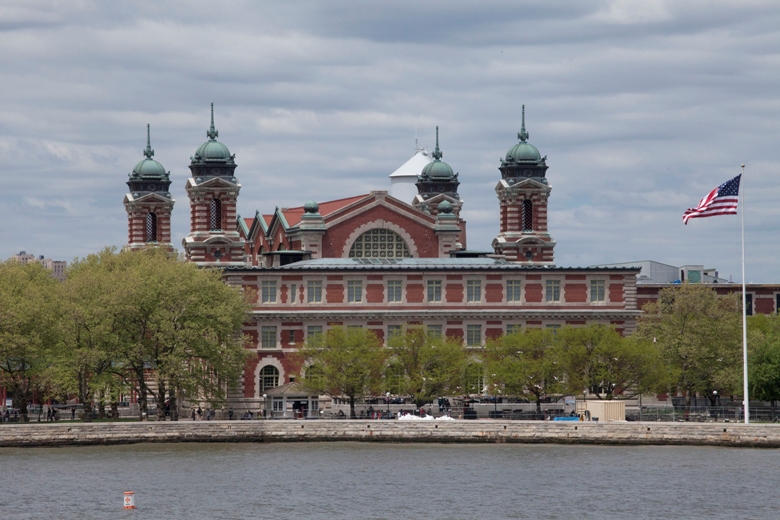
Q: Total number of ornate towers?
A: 4